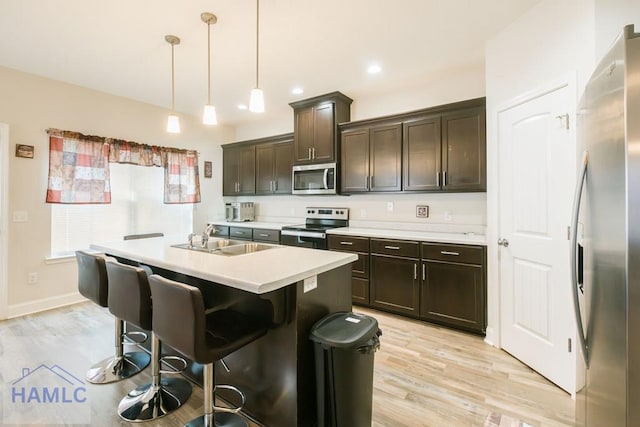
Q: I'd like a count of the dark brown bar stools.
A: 3